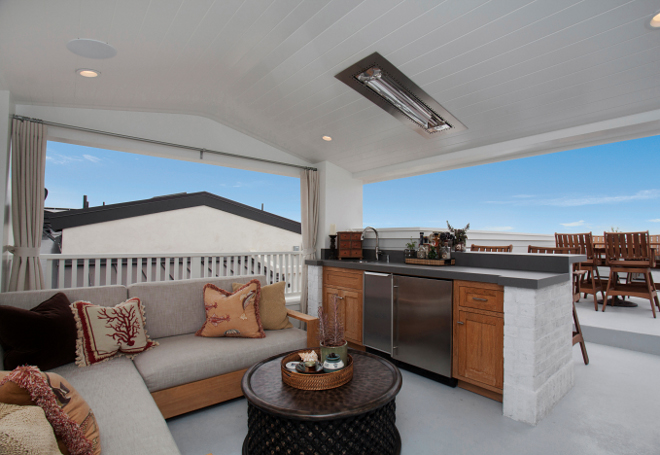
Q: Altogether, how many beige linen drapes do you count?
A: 2